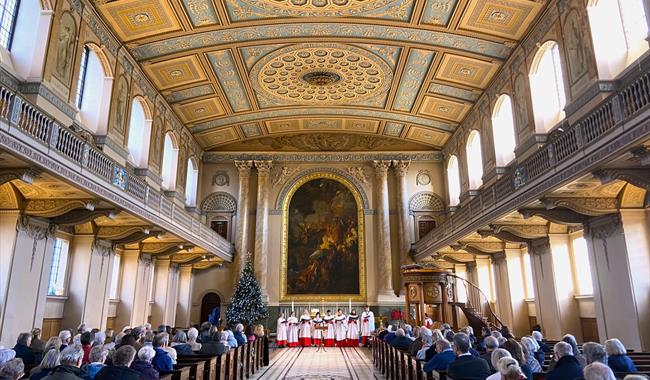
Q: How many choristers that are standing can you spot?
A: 8